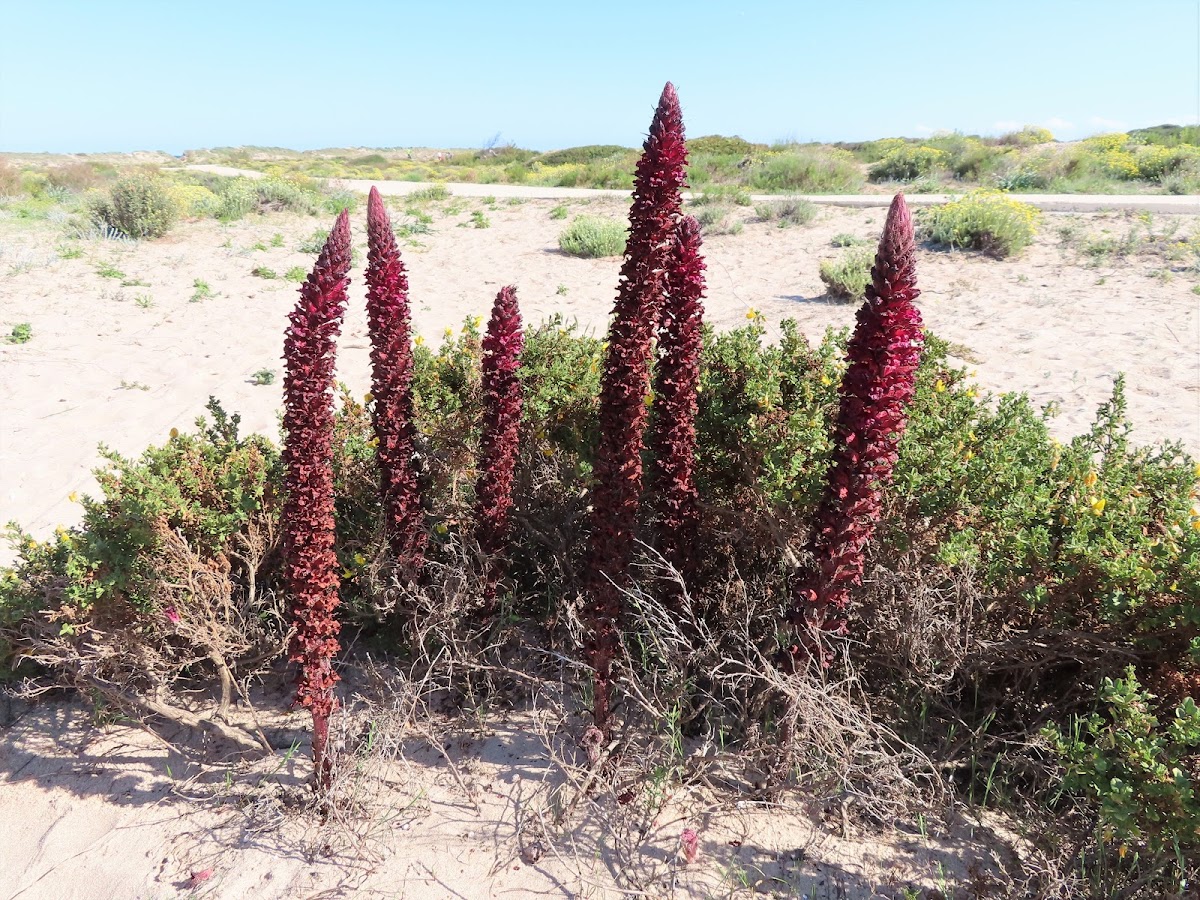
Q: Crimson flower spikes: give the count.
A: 6